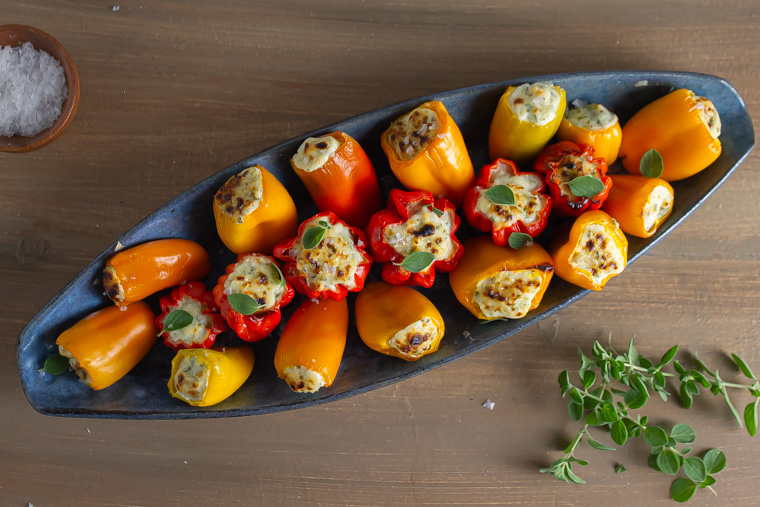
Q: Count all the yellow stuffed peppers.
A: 2